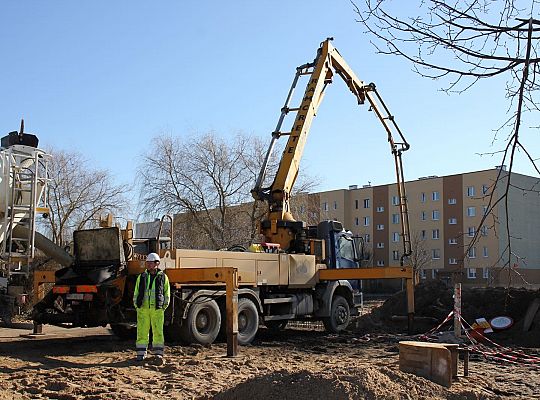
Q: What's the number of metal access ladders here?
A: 1